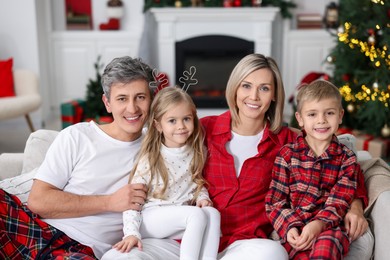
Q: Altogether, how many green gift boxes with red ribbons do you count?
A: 1